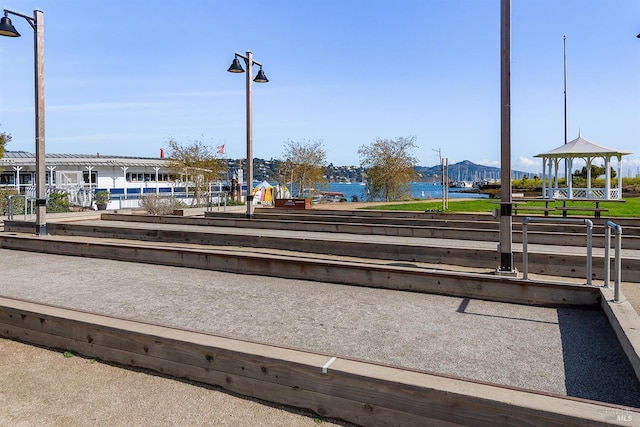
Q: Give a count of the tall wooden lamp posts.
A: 3